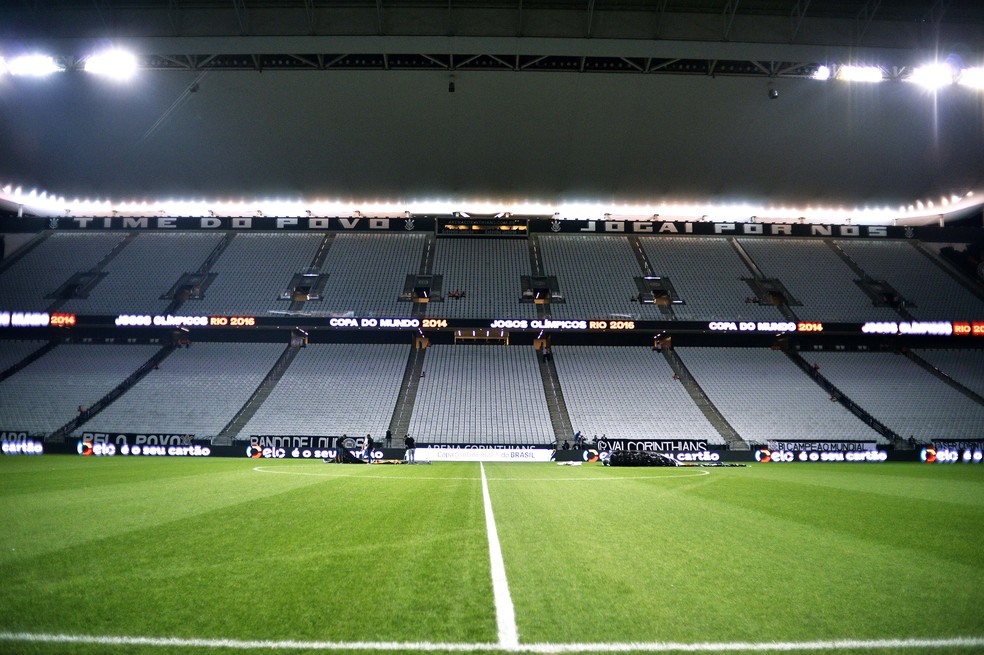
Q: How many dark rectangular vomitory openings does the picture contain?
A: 8